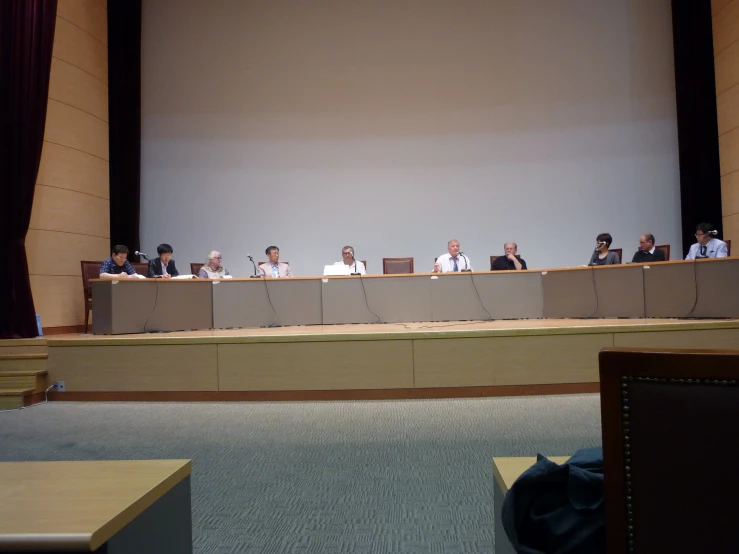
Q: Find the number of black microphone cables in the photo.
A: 6